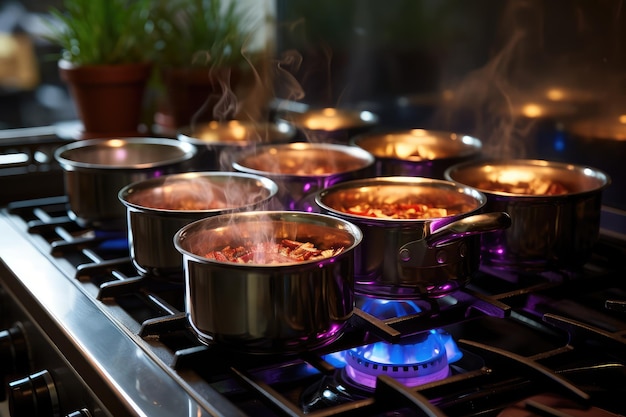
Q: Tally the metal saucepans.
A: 9